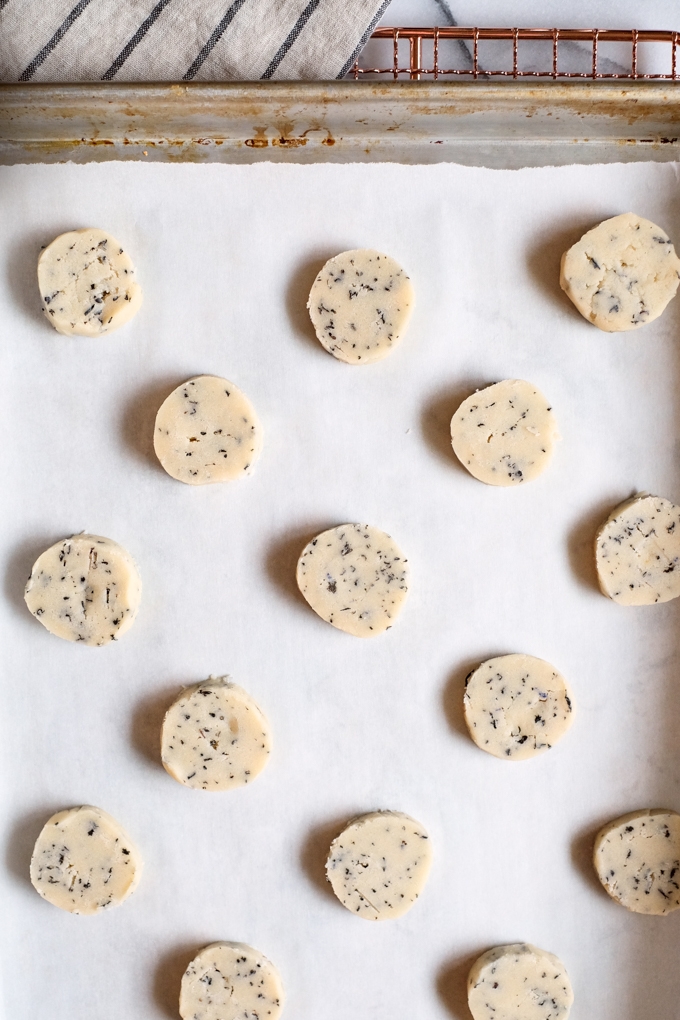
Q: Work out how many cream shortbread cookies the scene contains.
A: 15